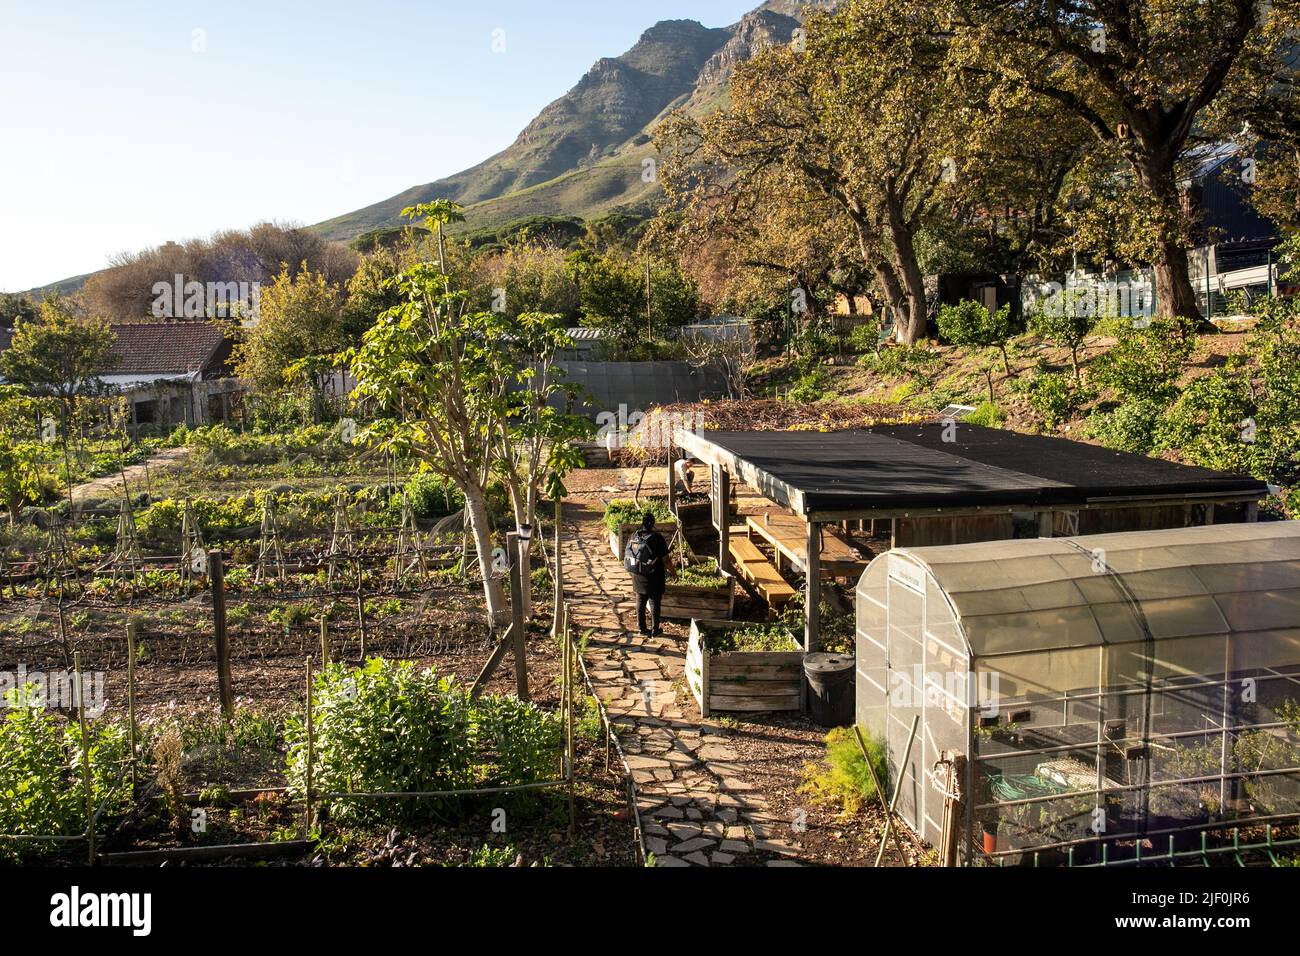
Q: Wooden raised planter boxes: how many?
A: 4